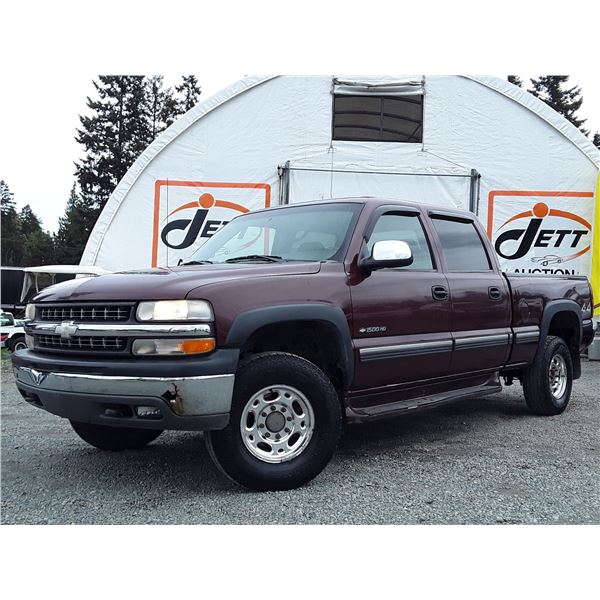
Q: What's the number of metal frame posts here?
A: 2